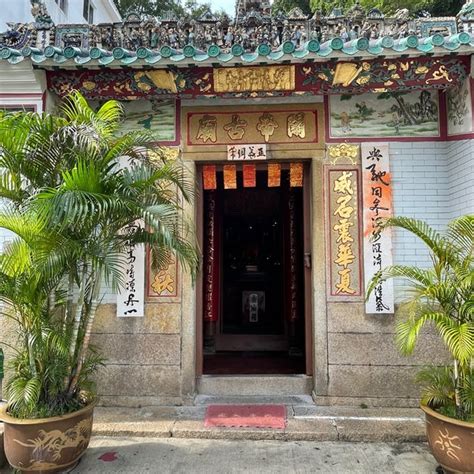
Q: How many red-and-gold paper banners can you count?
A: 5